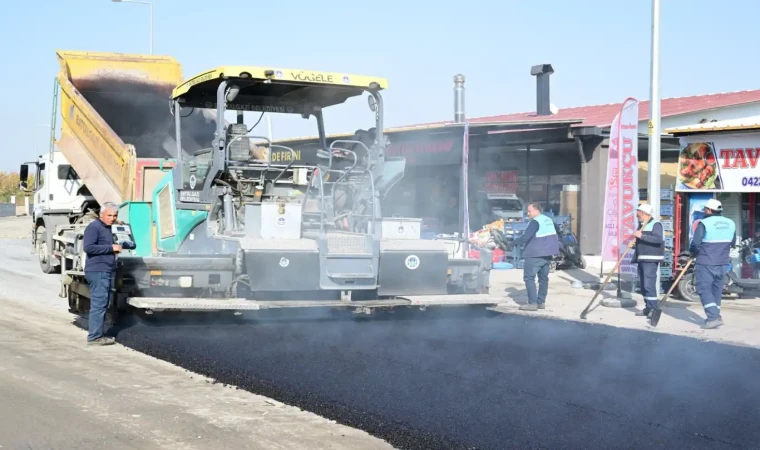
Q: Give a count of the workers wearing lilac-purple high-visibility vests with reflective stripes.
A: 0